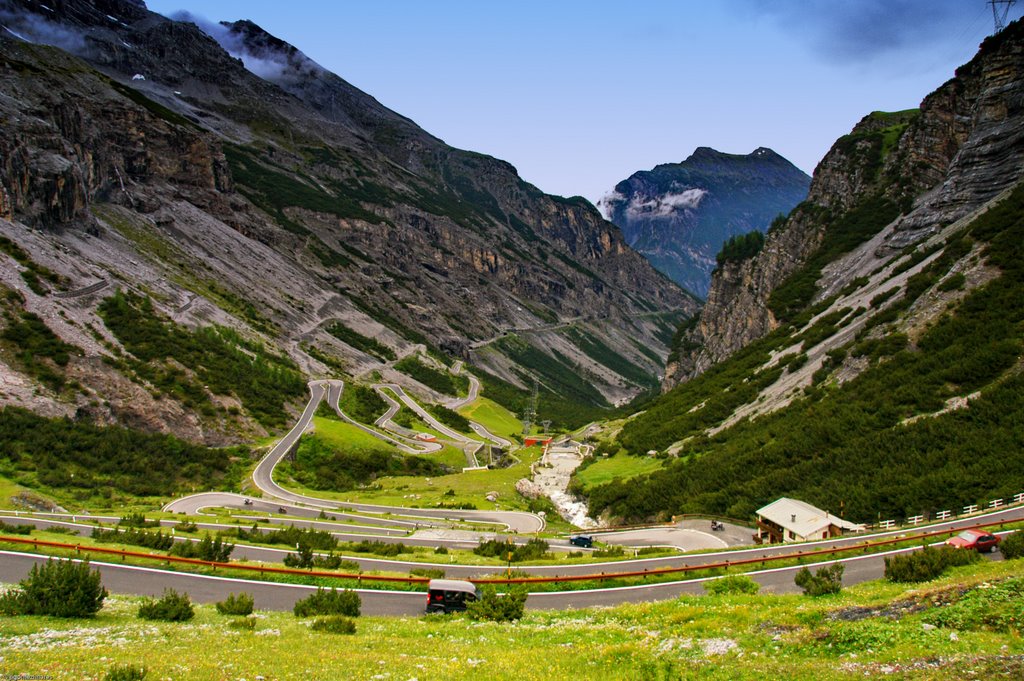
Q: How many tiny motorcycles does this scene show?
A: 3